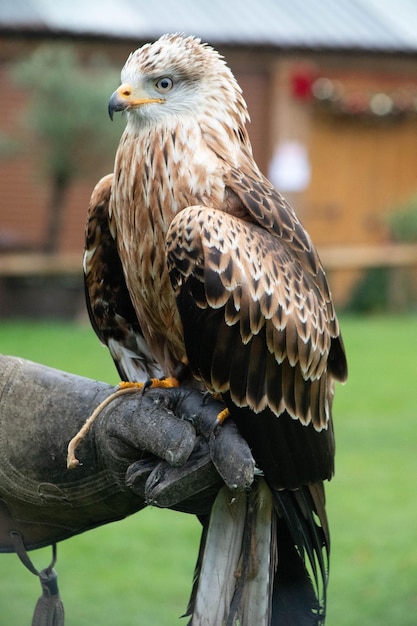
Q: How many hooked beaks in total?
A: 1